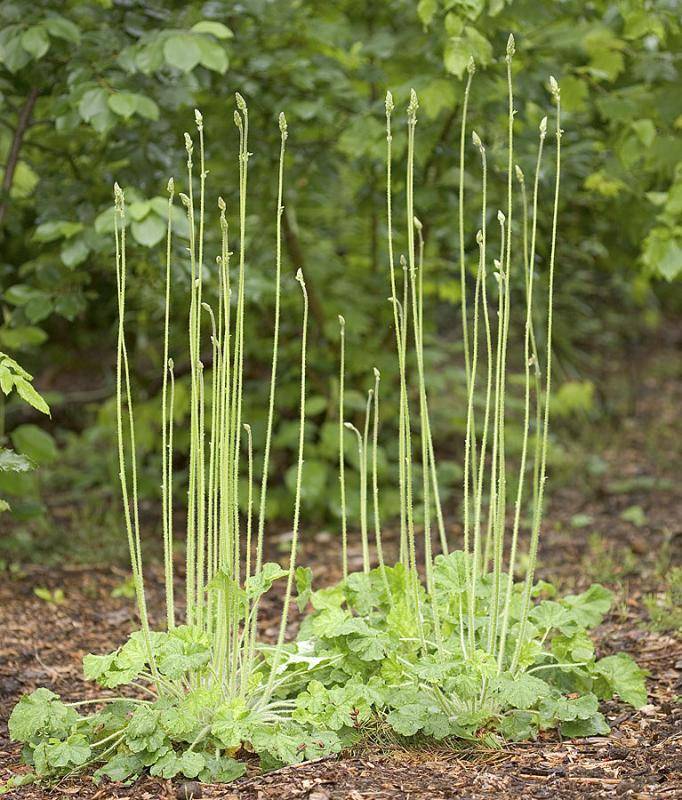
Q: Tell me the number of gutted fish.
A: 0